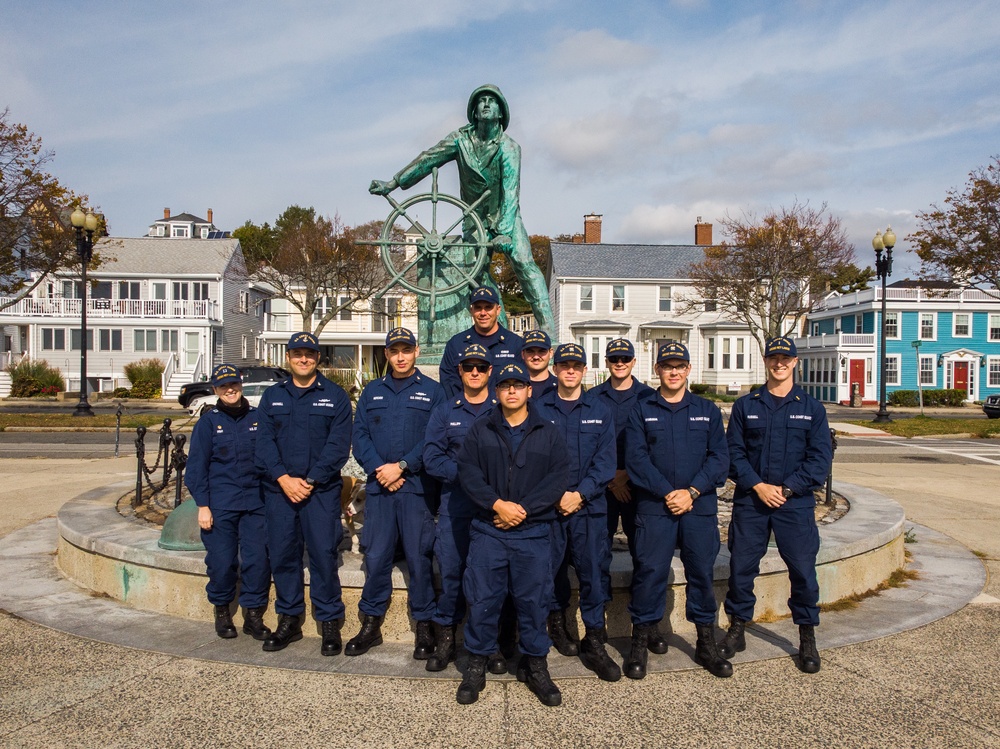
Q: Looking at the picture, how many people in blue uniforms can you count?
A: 11